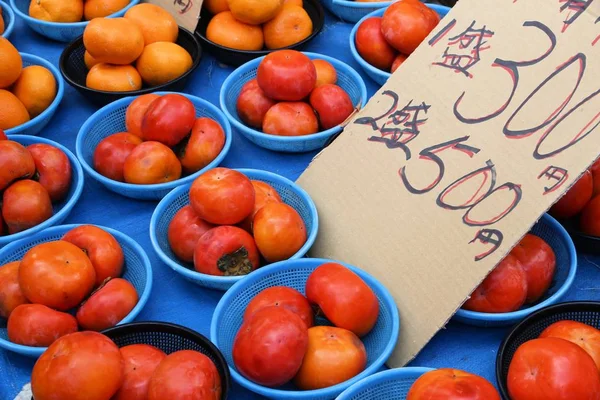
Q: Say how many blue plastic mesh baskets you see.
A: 13